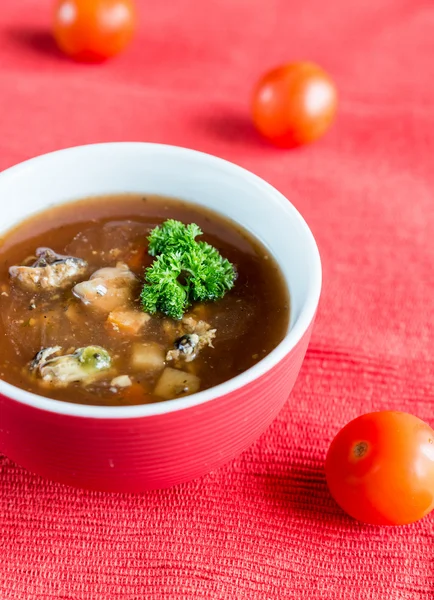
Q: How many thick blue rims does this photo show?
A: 0